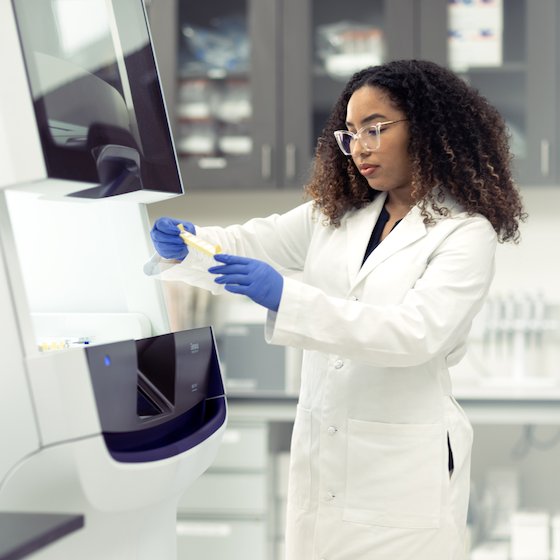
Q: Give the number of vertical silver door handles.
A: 3